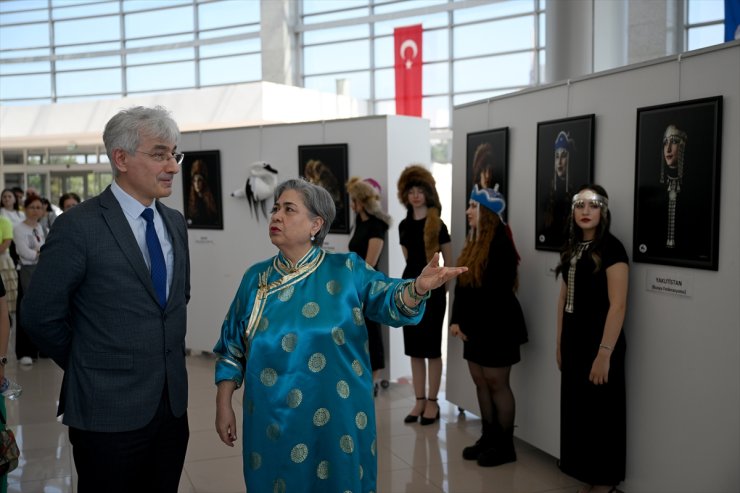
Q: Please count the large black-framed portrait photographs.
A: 5